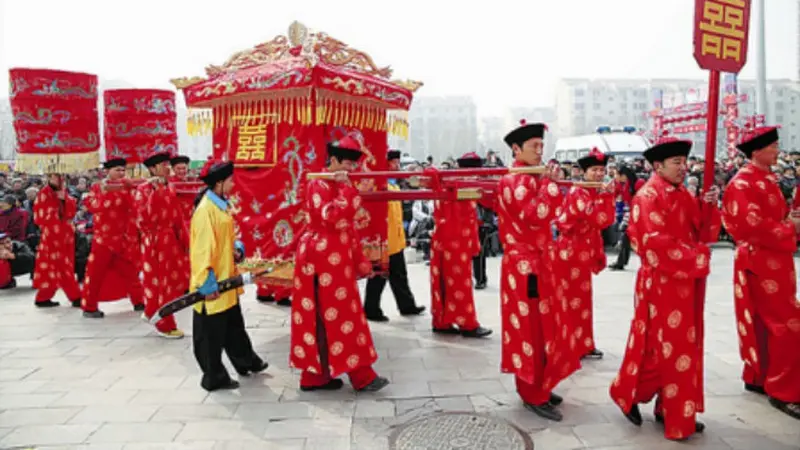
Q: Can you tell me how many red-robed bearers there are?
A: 10